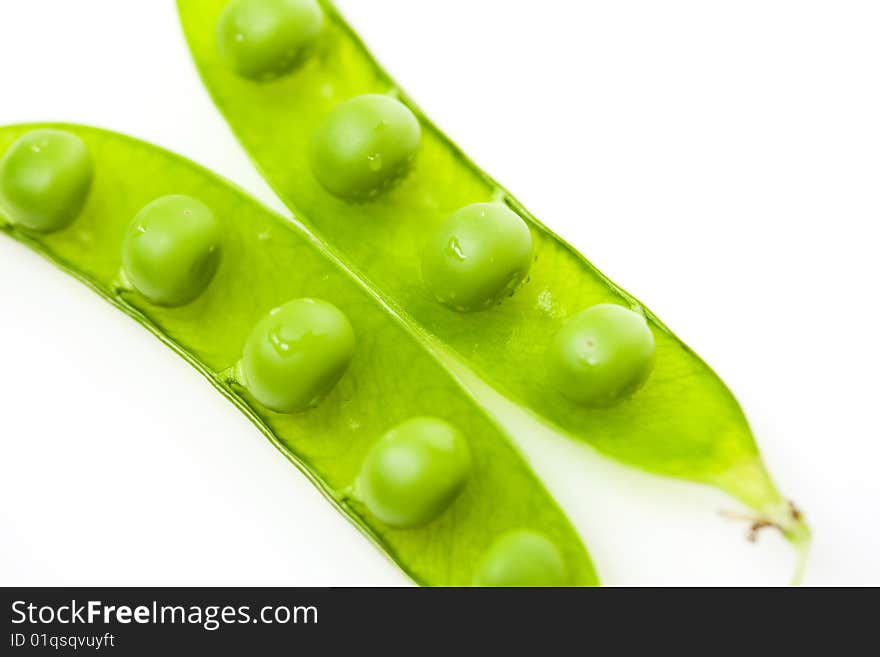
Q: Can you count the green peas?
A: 9